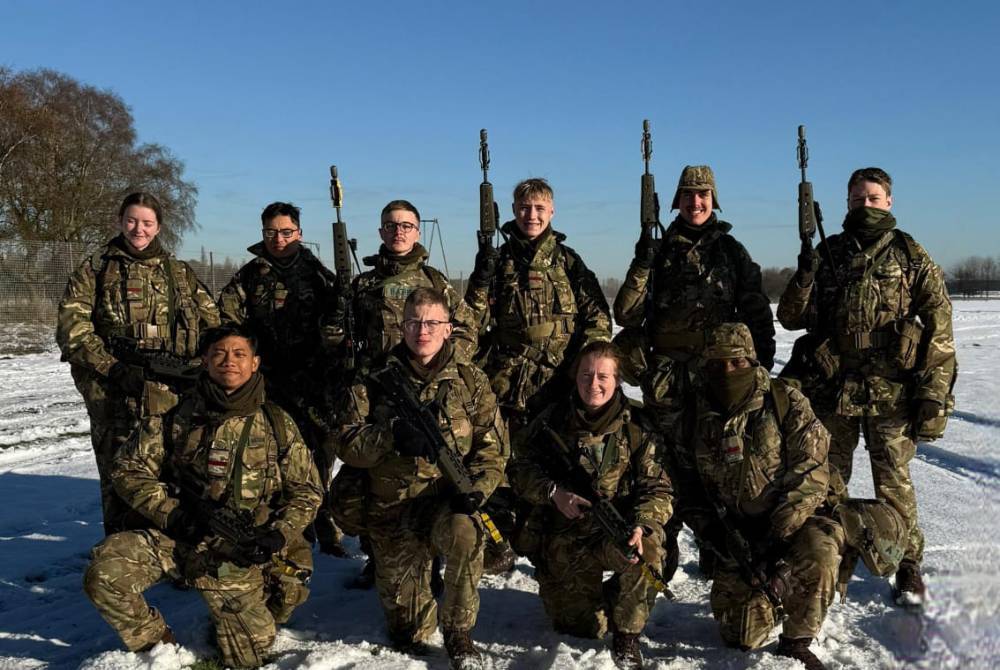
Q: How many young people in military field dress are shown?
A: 10